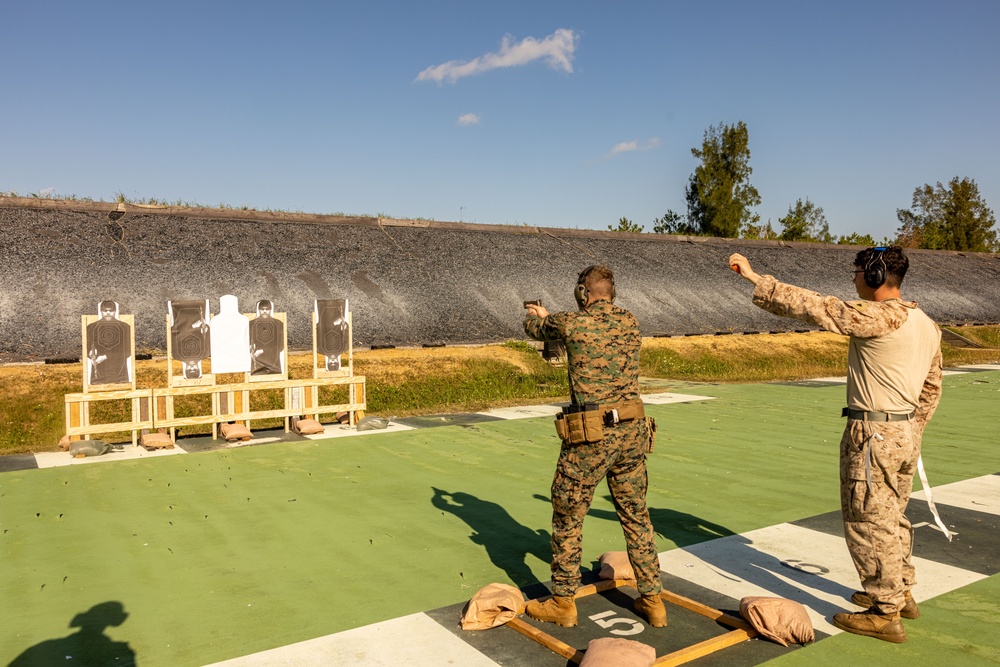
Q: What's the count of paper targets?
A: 5